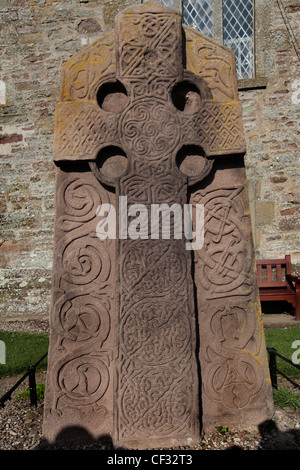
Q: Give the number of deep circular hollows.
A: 4